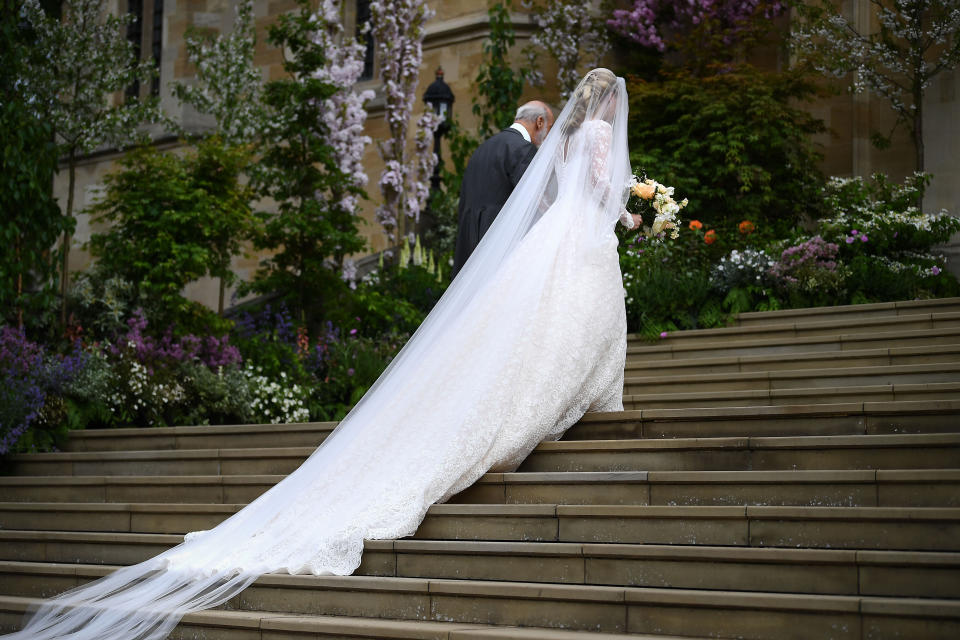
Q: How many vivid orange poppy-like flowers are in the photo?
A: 3